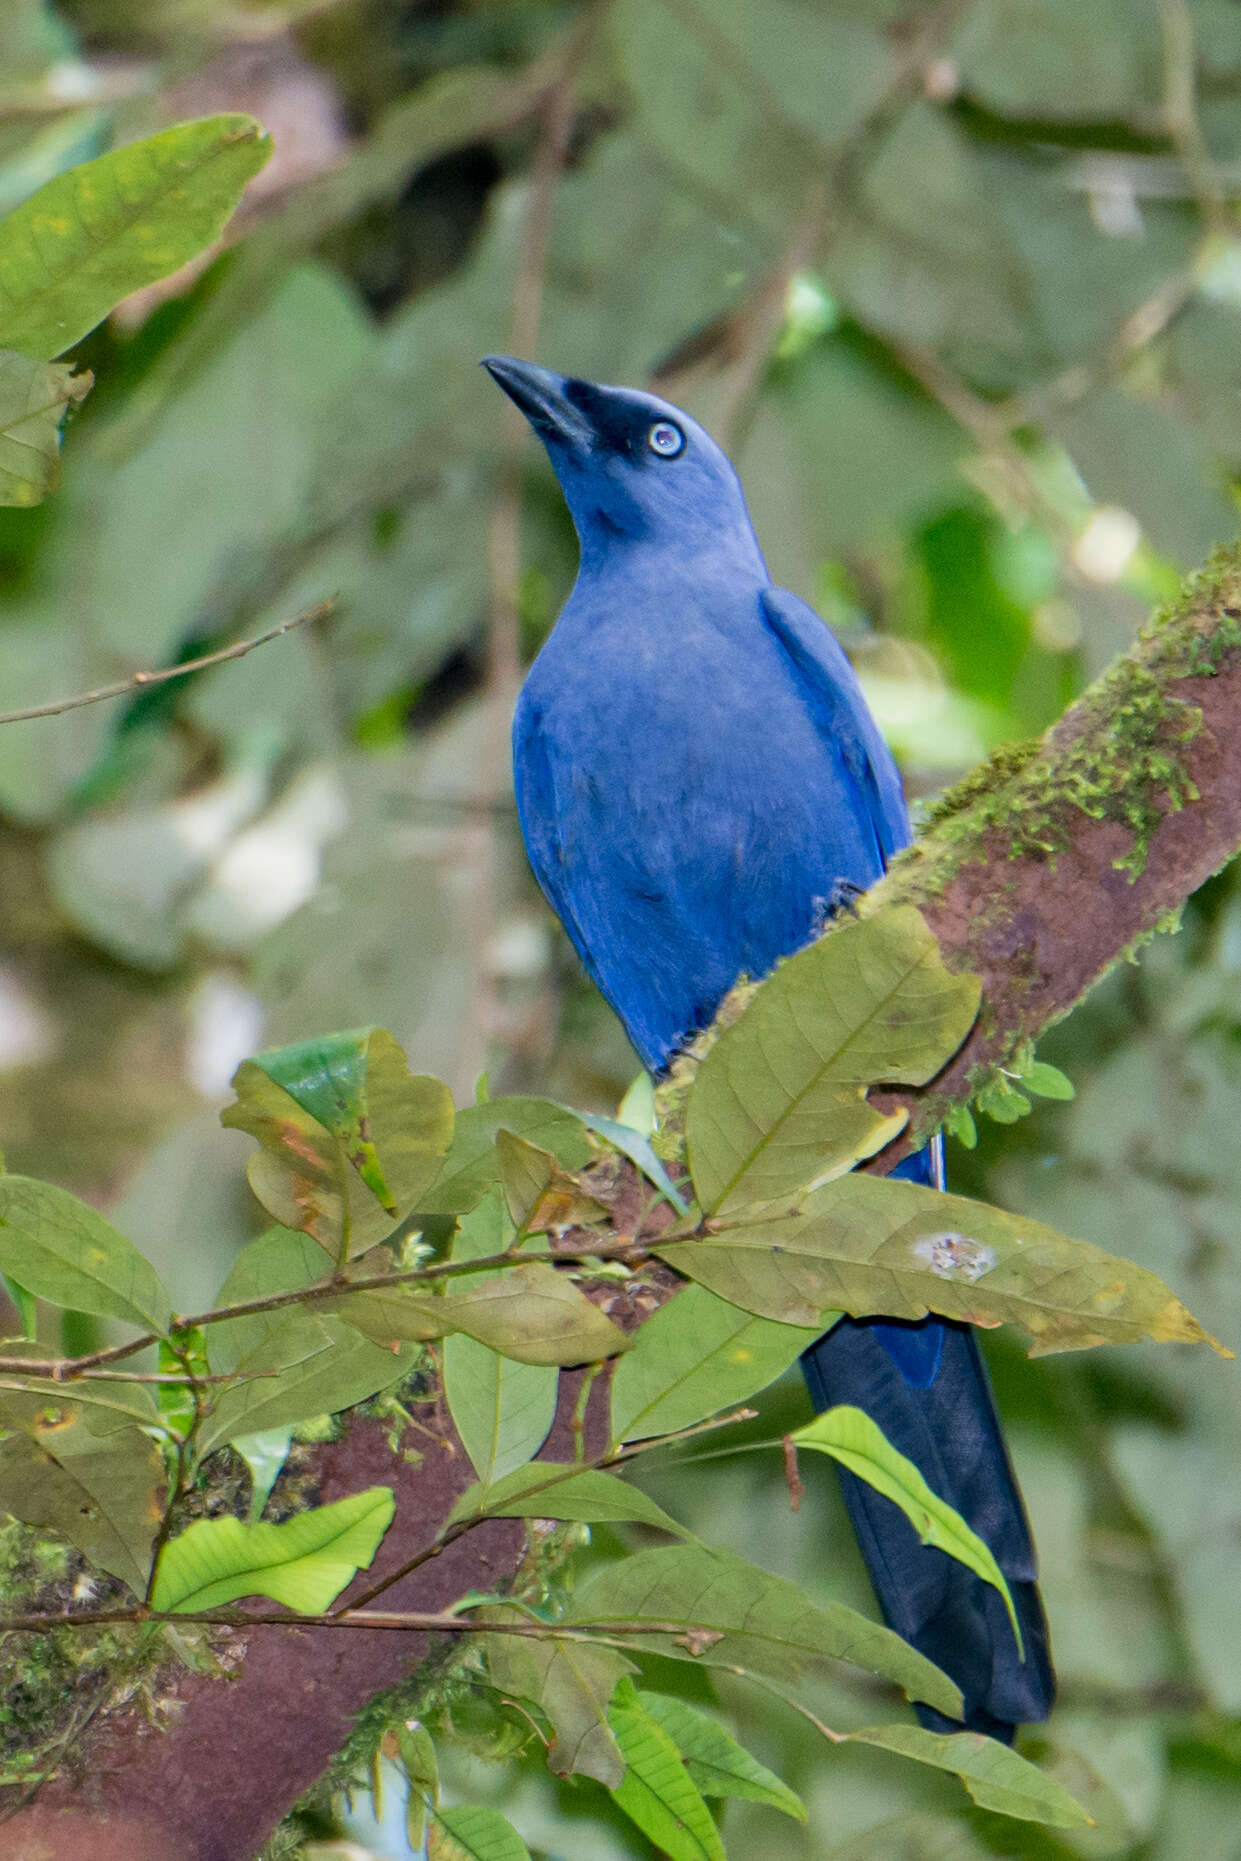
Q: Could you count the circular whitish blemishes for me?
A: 1